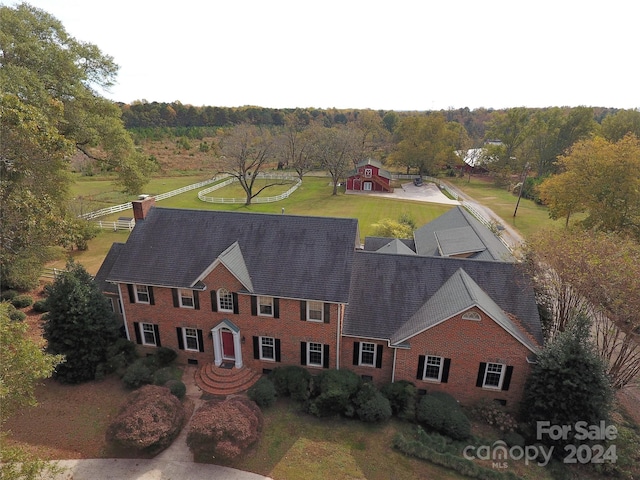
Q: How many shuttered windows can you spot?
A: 12